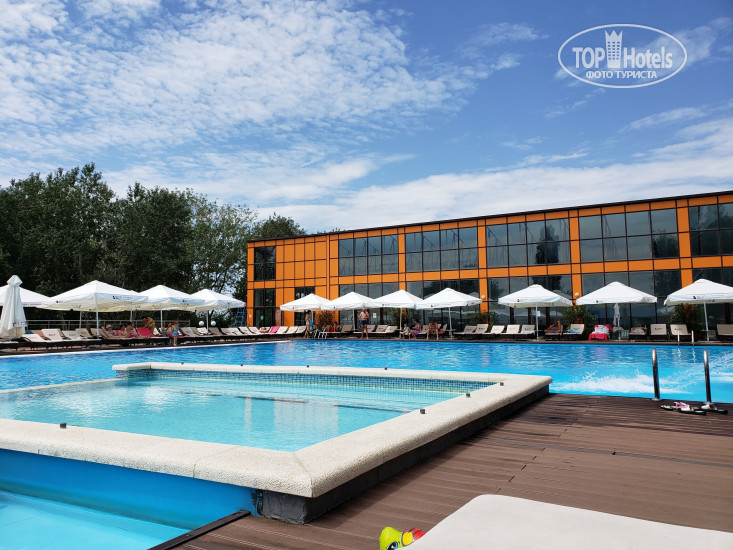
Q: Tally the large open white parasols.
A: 11